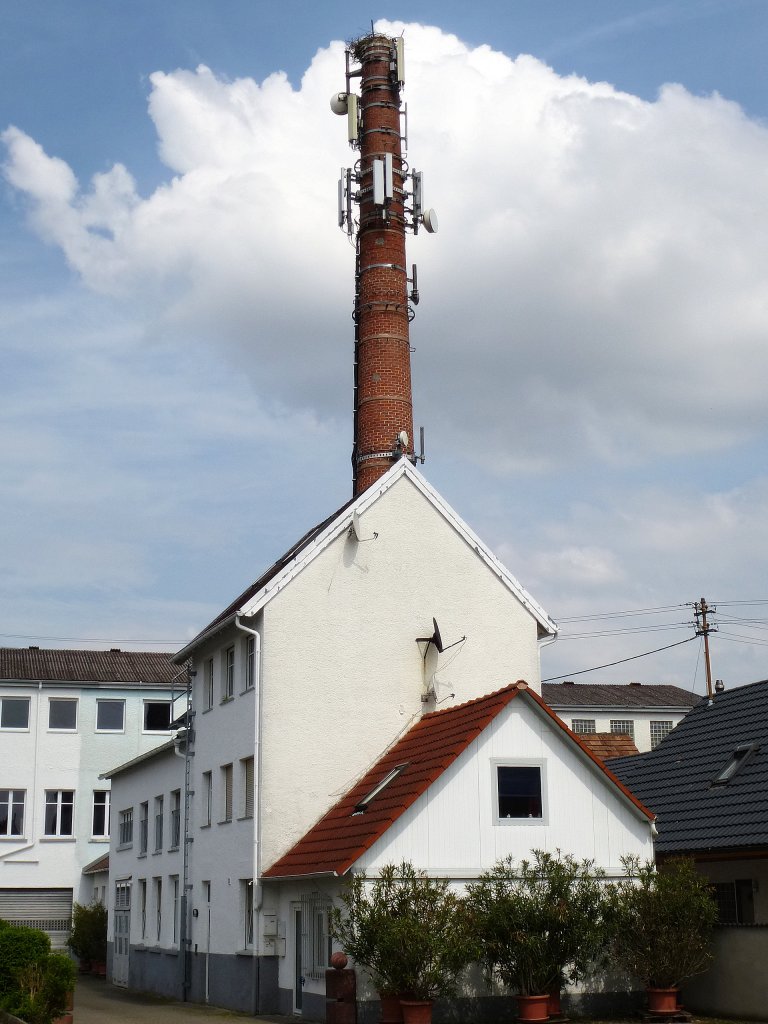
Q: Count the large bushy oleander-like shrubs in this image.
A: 3